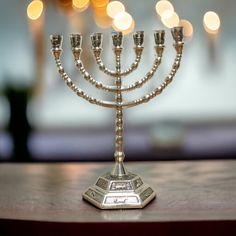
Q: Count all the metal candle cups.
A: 7